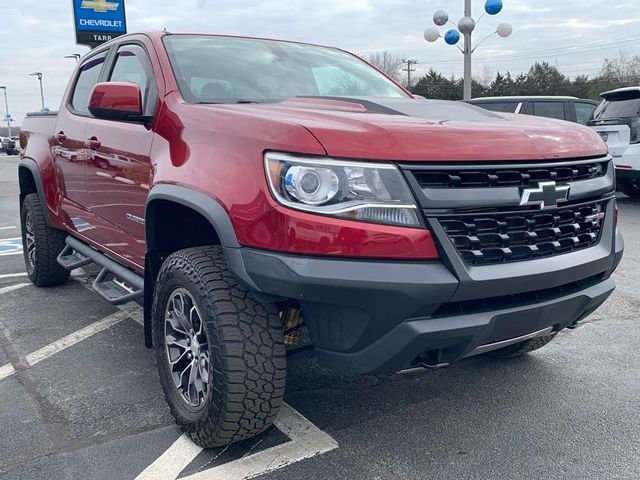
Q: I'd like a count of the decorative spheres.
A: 6